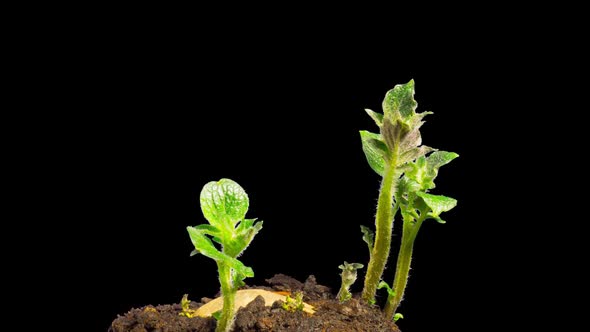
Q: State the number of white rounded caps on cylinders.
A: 0